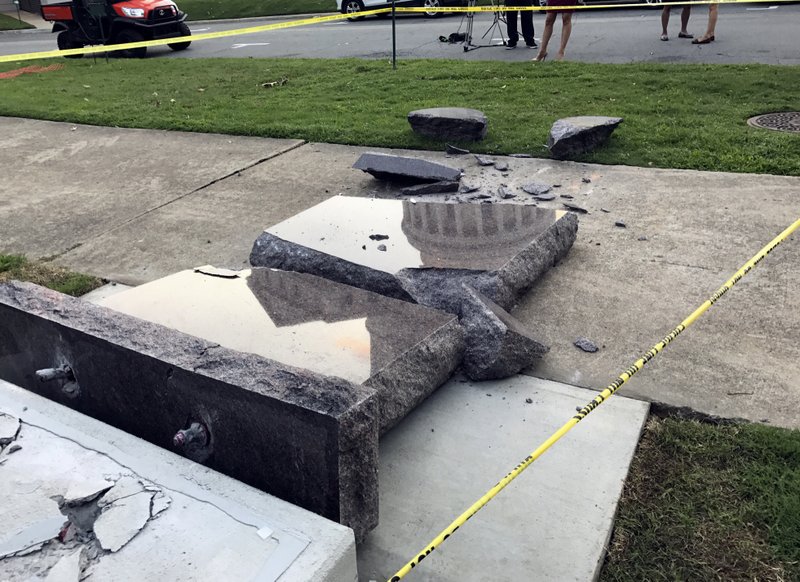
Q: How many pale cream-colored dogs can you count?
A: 0